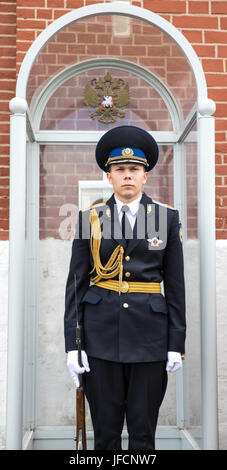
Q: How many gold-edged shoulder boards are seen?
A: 2